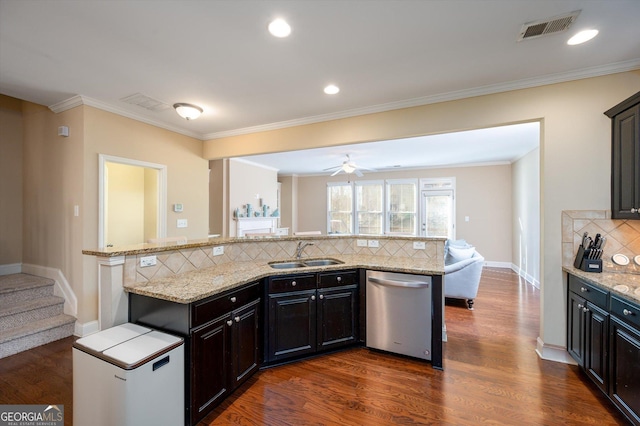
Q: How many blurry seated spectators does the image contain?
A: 0